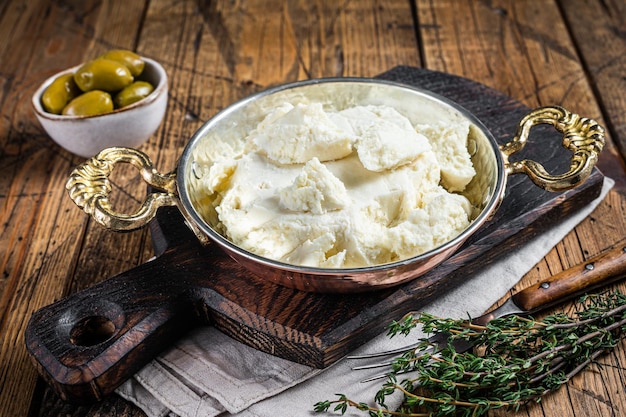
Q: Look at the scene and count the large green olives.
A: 5